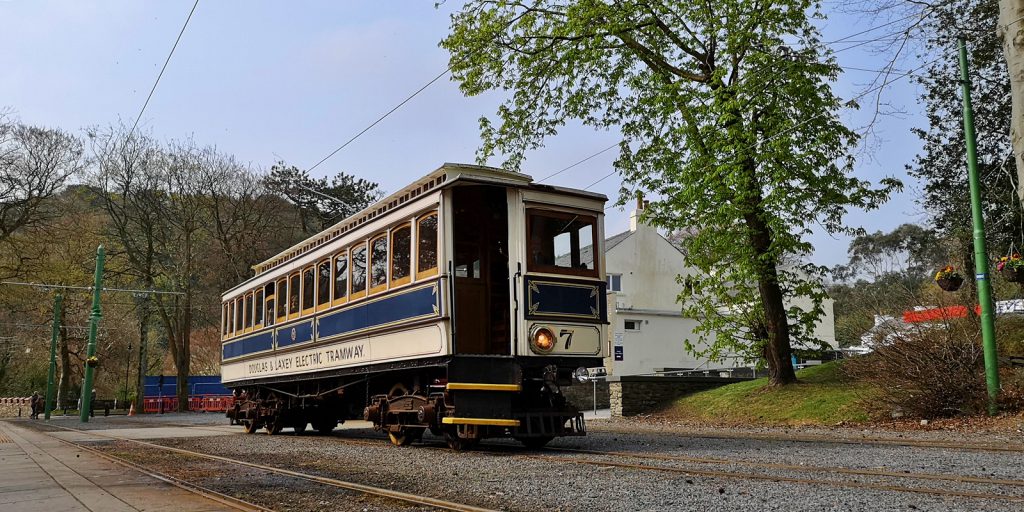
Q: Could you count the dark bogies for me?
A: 2